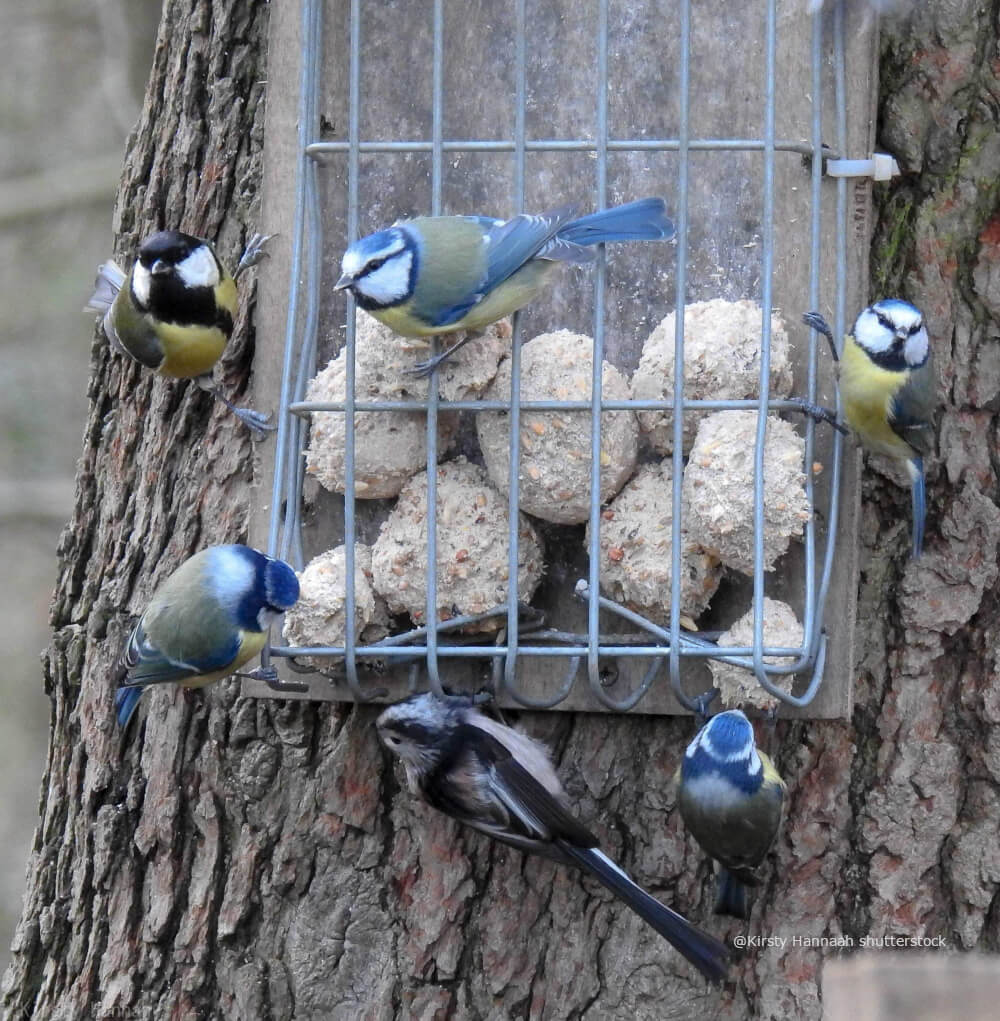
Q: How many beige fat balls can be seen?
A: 9